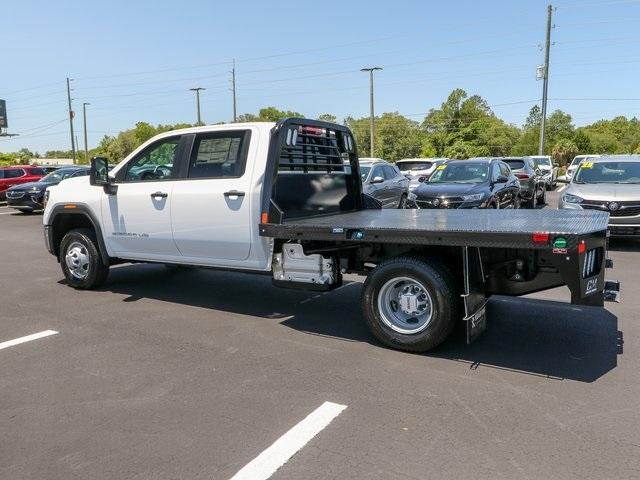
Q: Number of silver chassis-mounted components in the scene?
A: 1